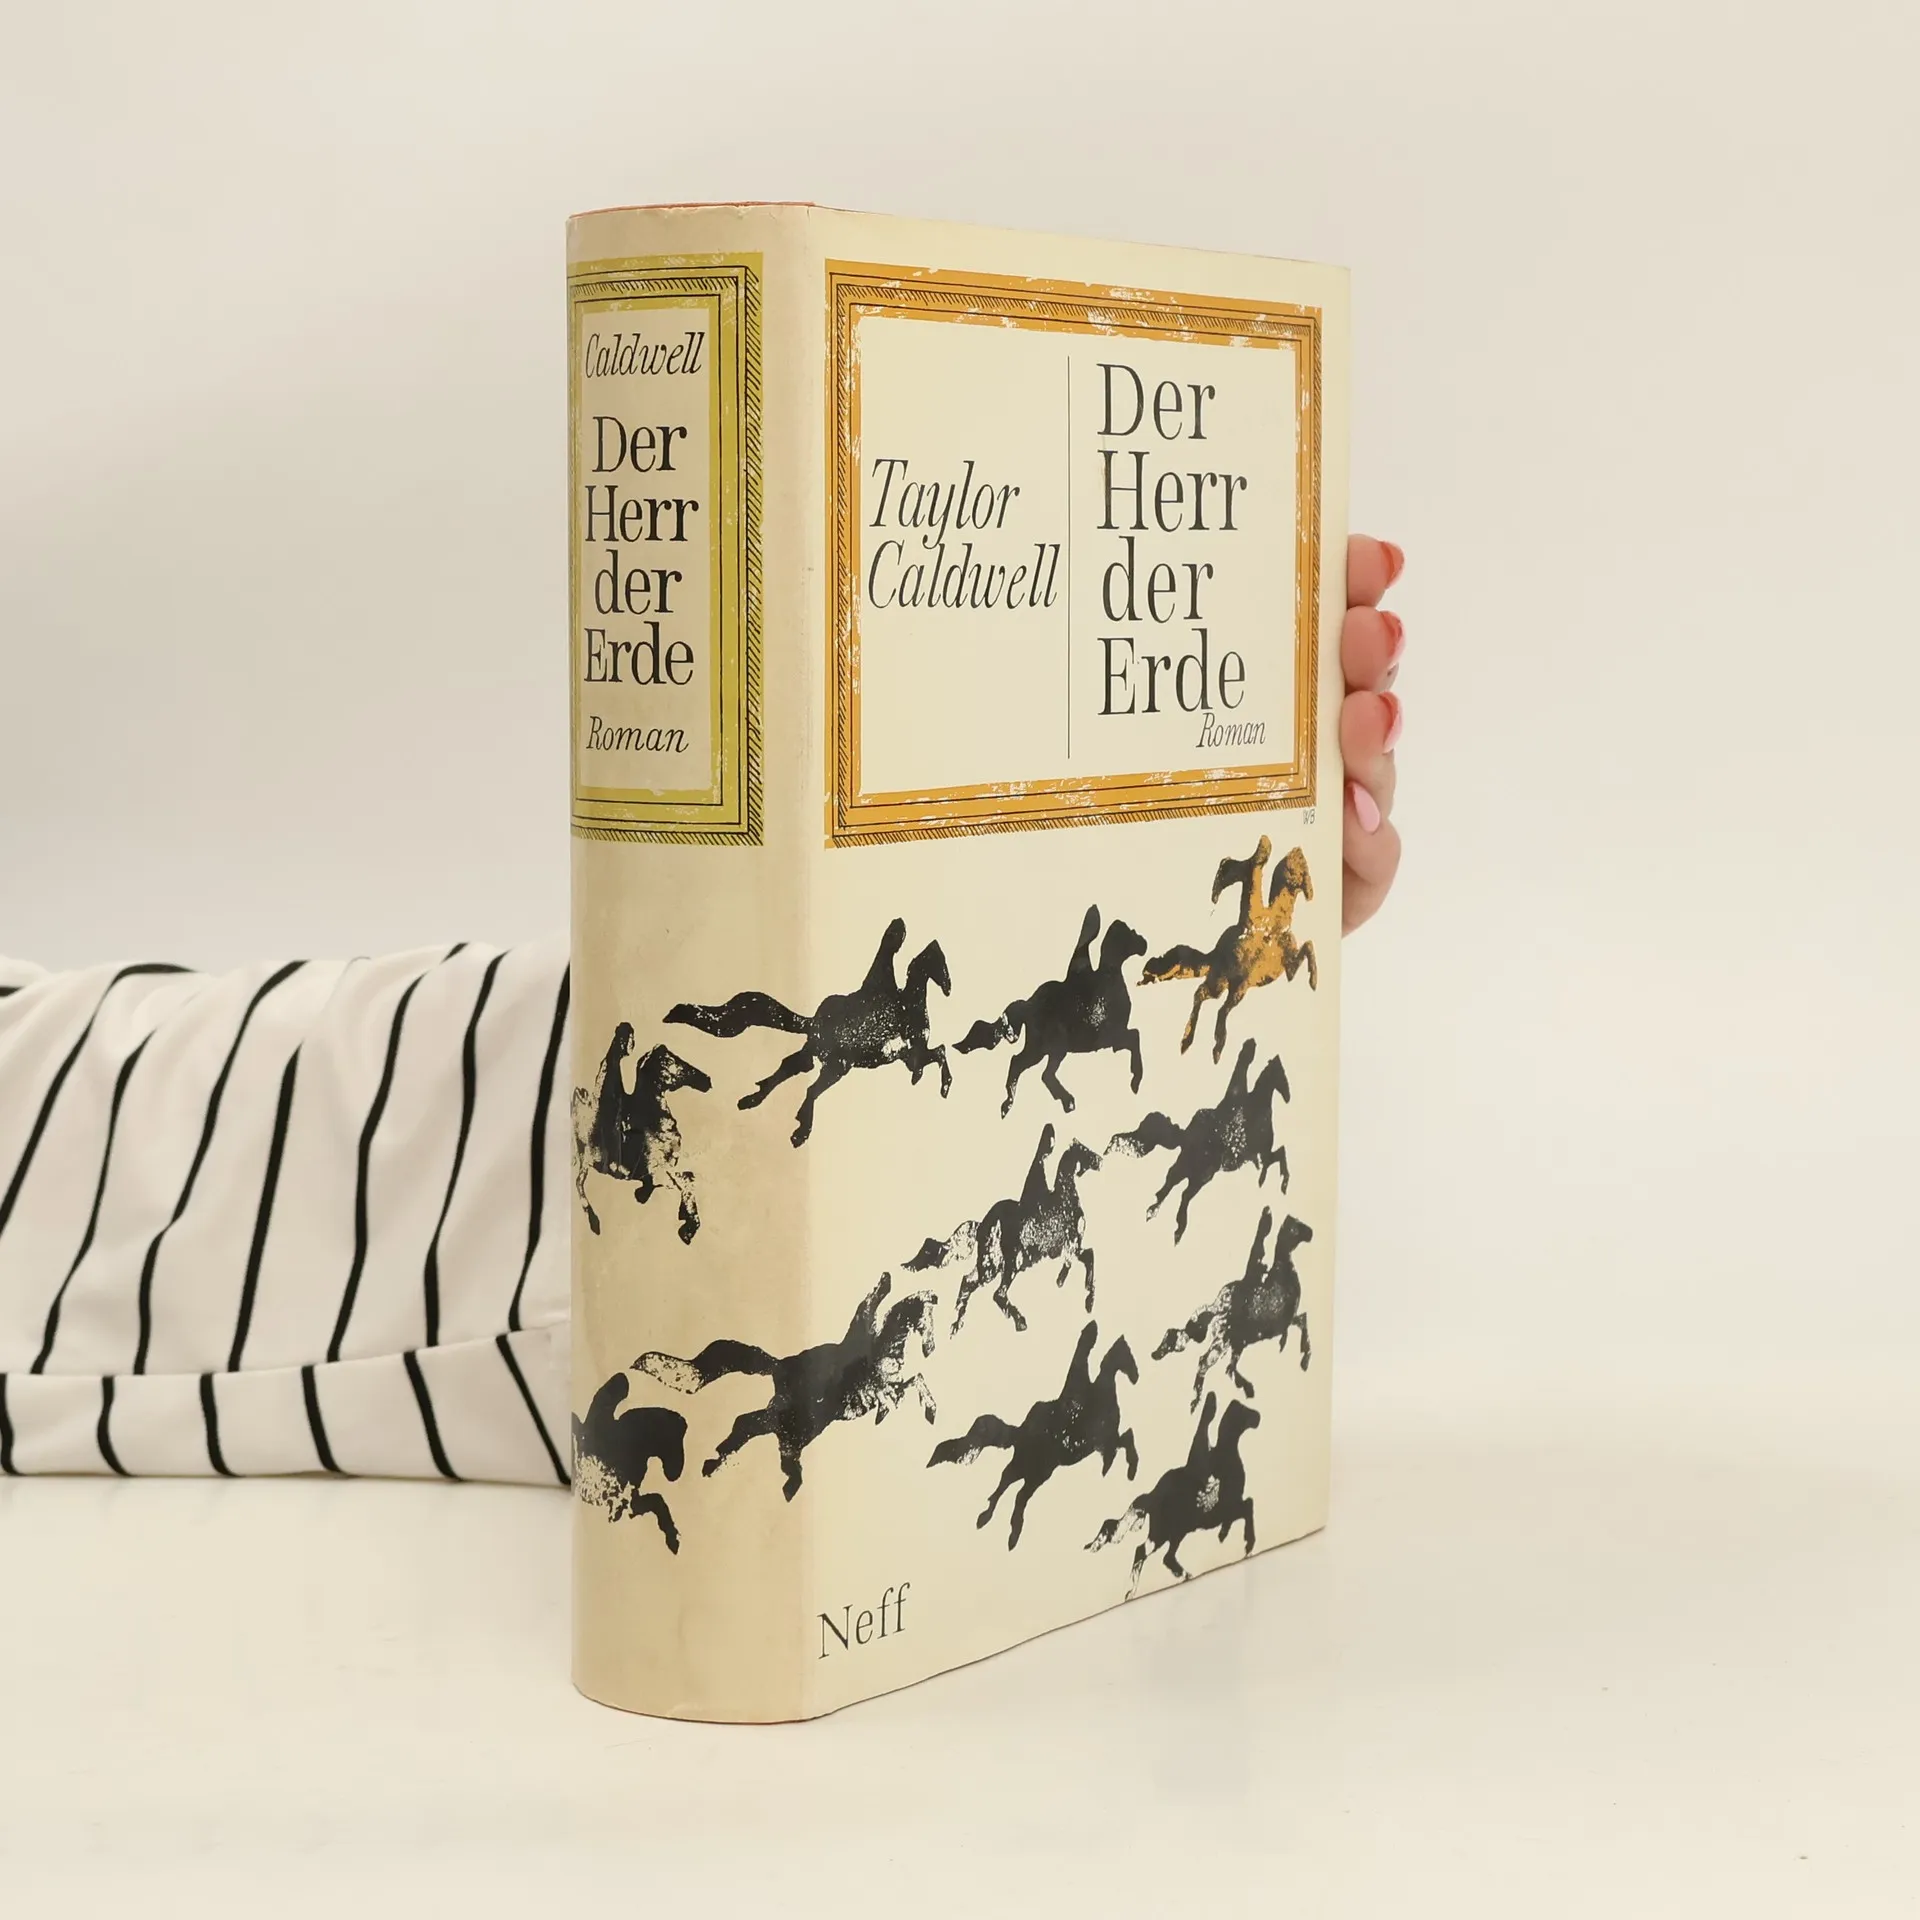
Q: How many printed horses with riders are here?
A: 11